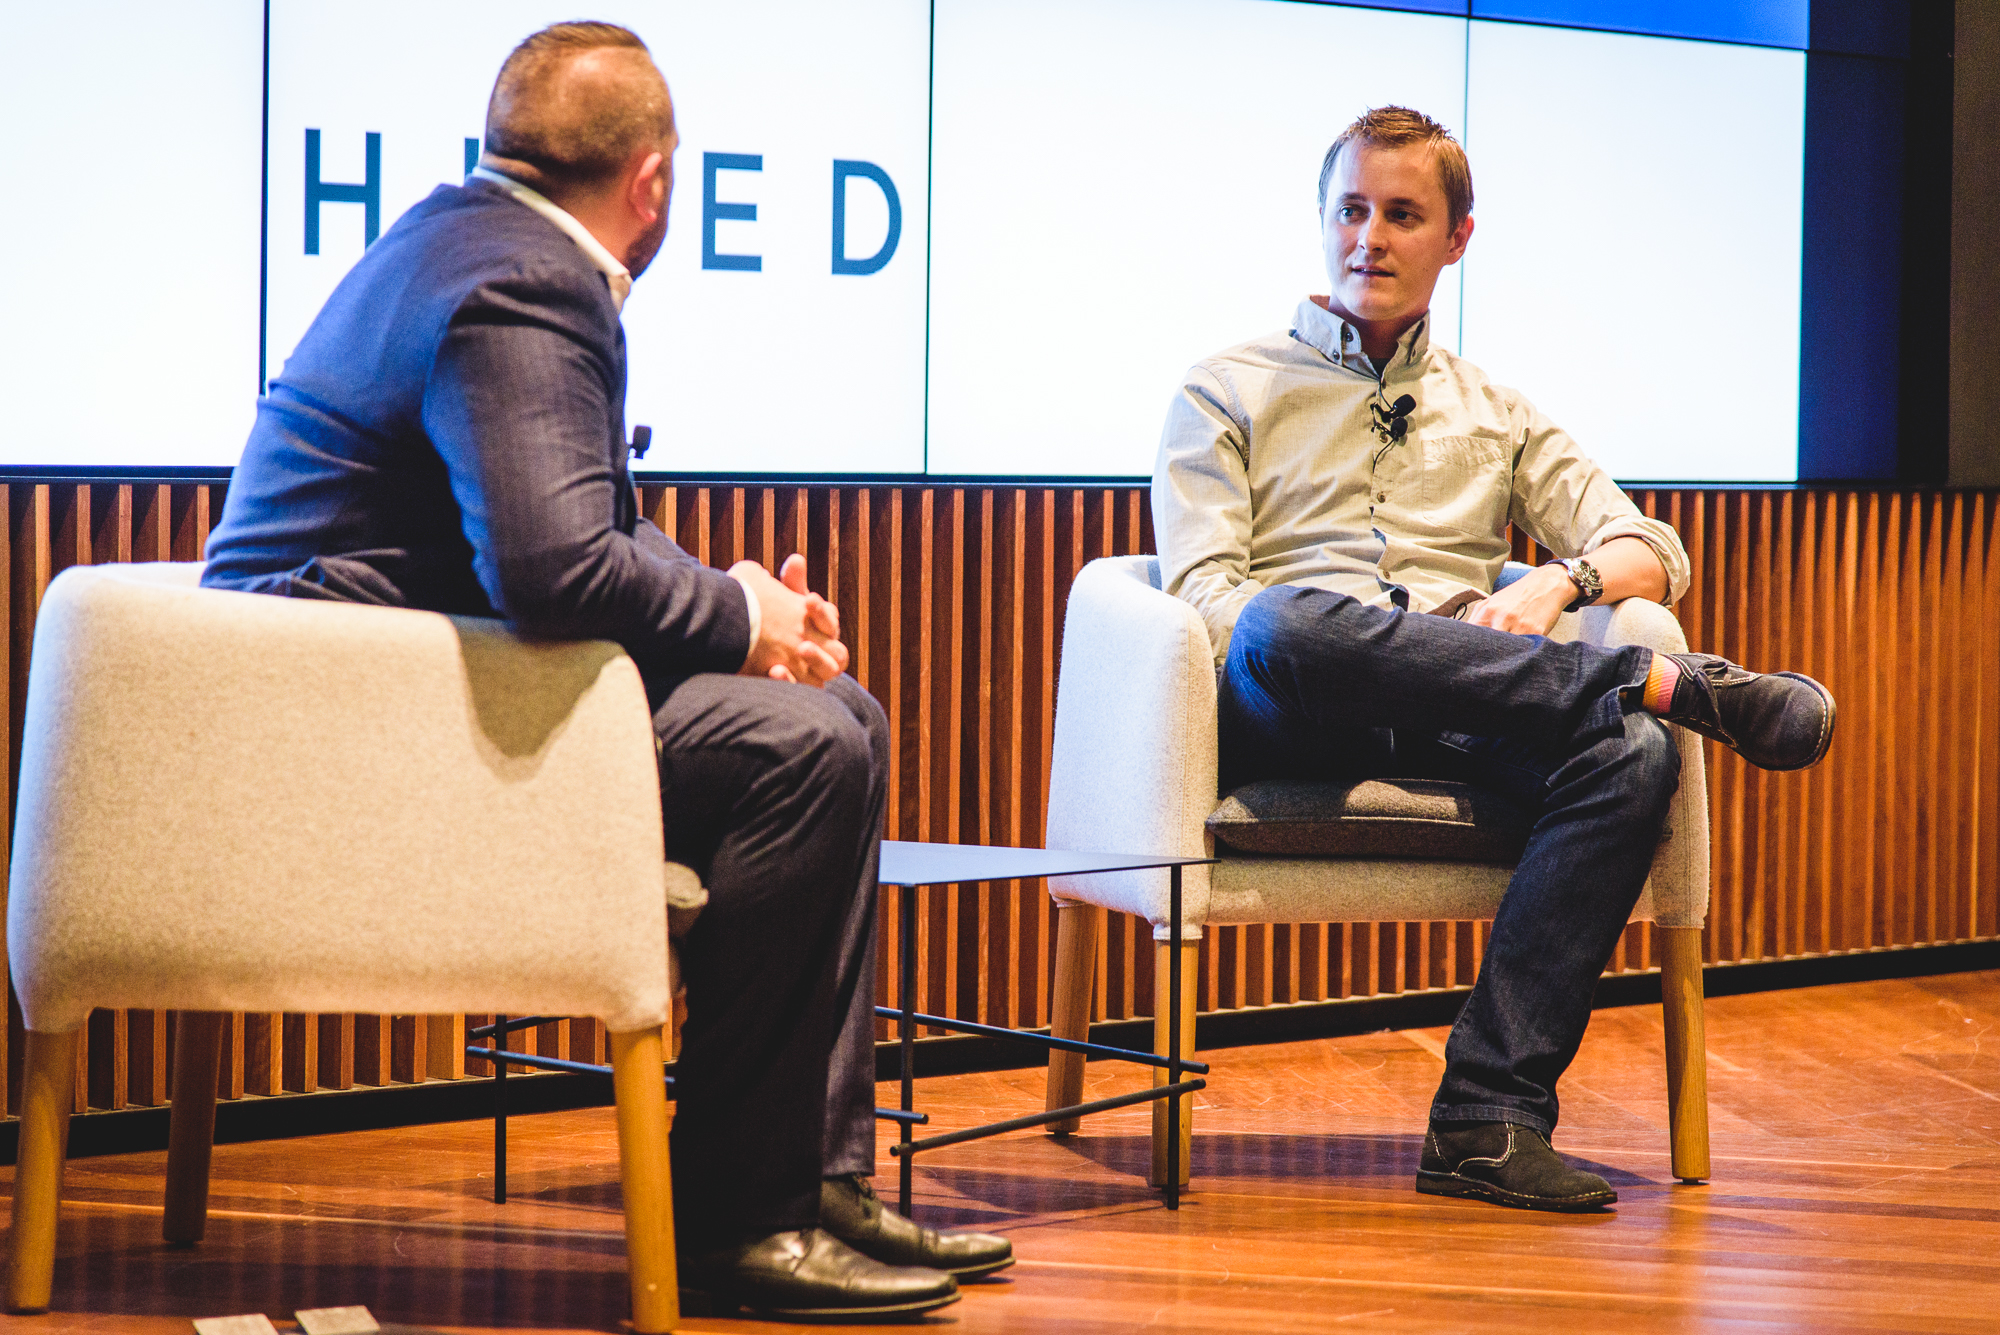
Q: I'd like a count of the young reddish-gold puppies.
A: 0